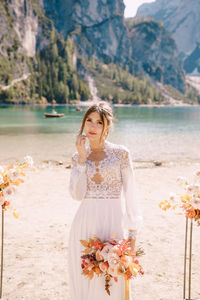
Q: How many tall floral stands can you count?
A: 2